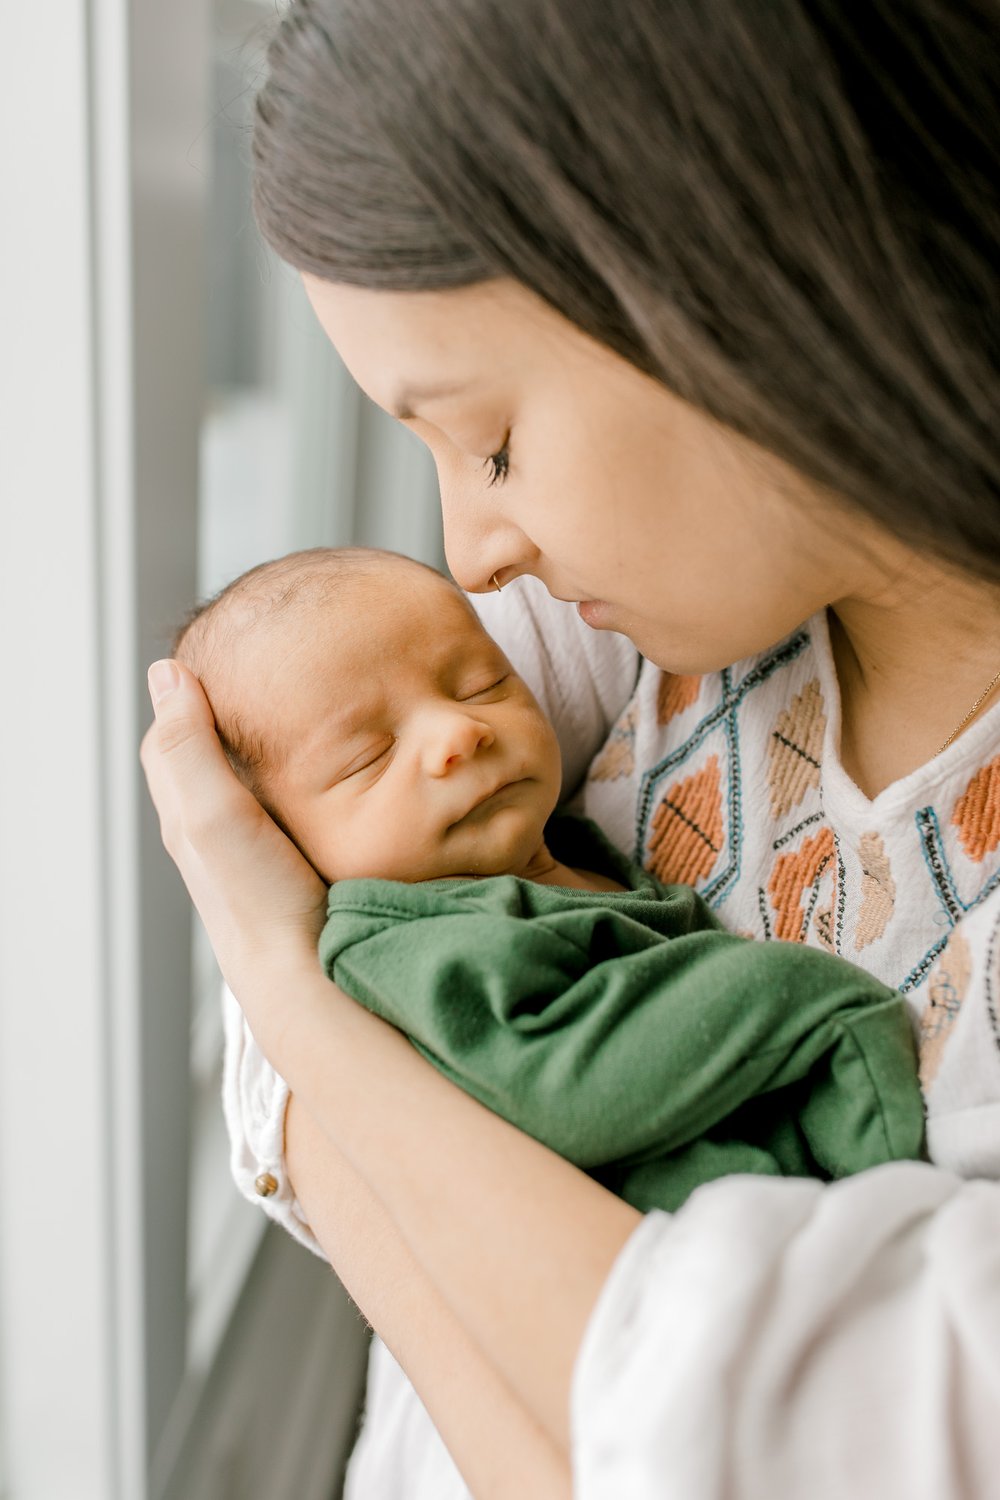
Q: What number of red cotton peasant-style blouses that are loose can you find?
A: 0